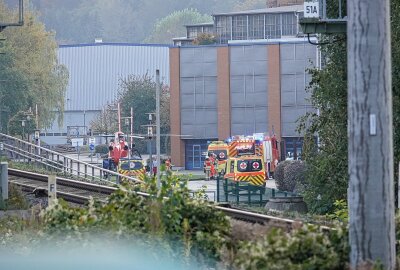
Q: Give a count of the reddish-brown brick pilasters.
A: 3